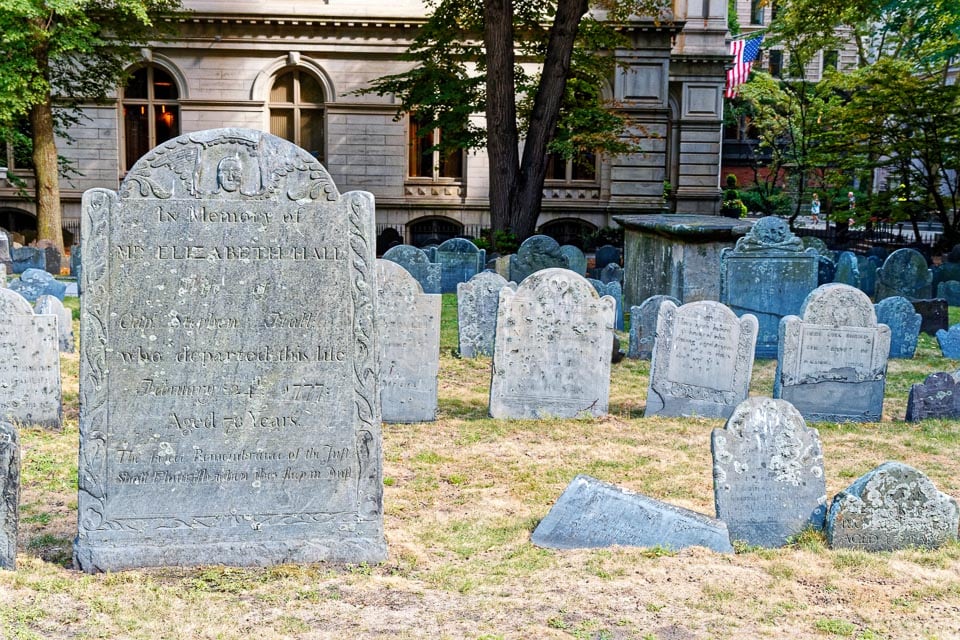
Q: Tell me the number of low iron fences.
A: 1